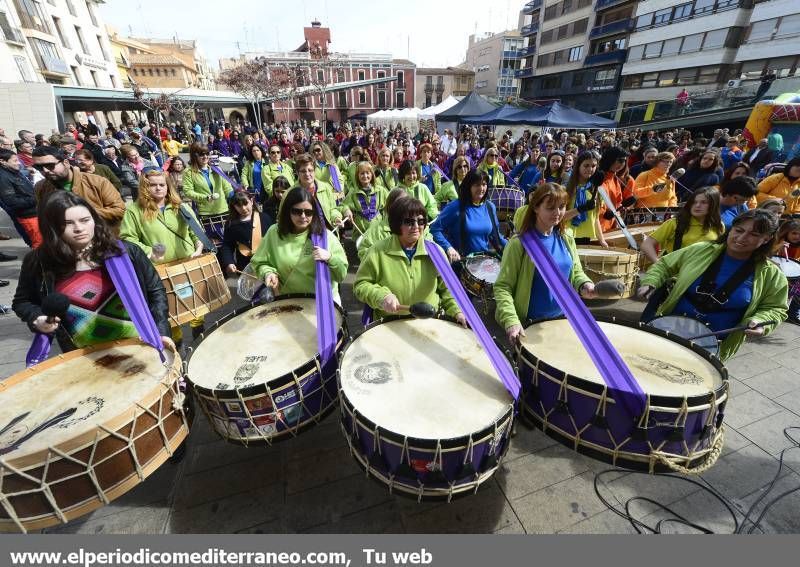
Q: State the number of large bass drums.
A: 4